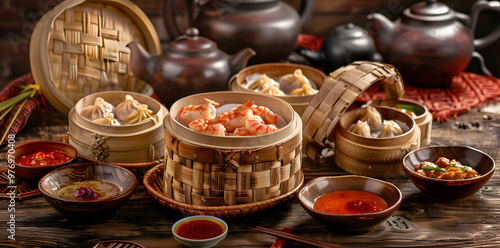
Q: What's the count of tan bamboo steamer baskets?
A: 5